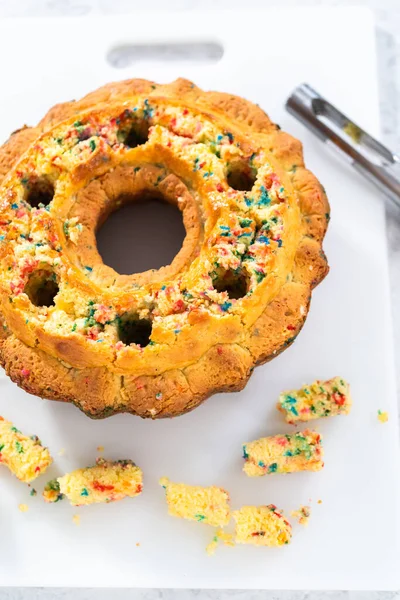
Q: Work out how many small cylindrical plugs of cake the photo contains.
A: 6